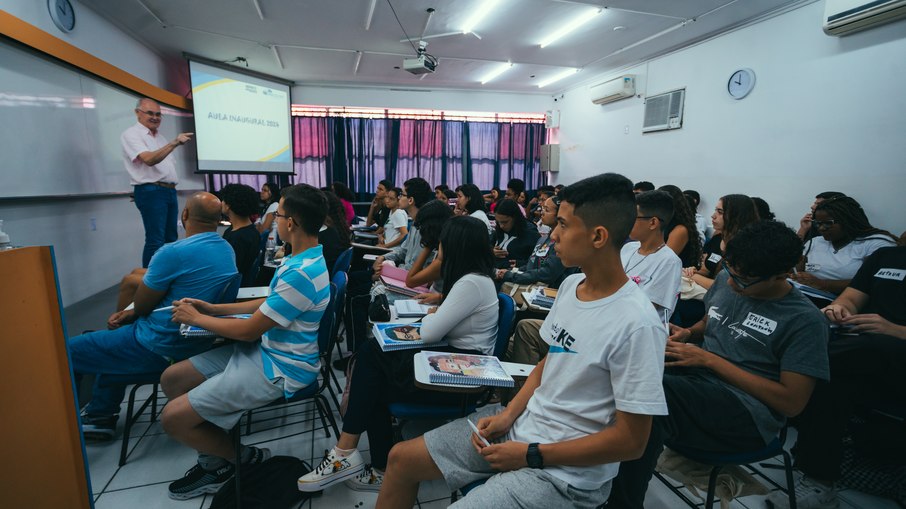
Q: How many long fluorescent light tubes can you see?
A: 4